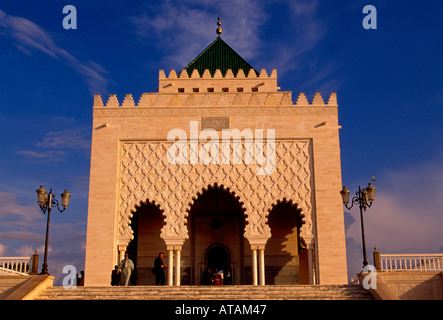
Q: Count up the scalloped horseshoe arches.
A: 3